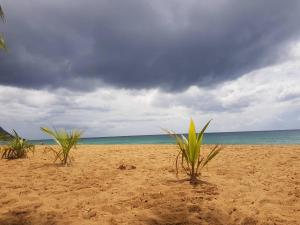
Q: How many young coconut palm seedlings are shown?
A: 3